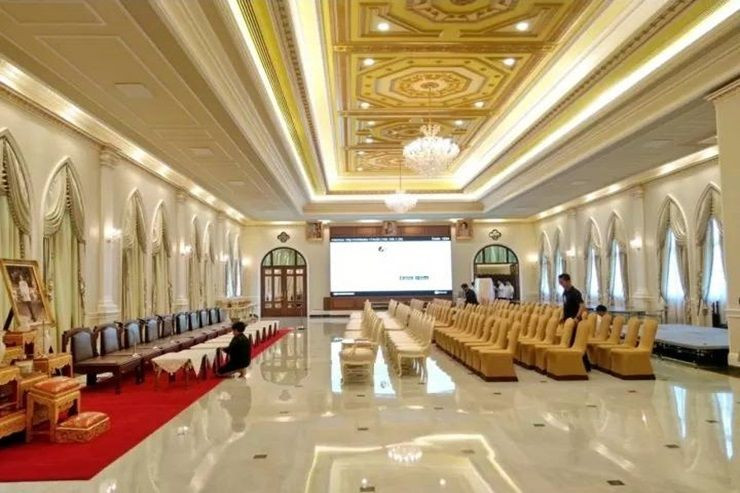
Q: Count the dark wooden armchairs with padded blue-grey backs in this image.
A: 10